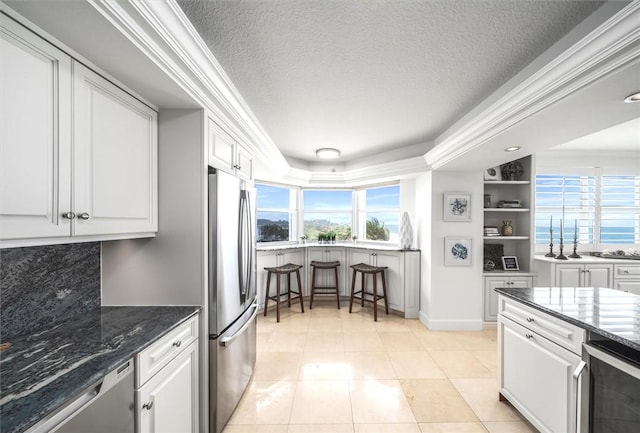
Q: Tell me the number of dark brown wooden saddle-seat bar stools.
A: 3